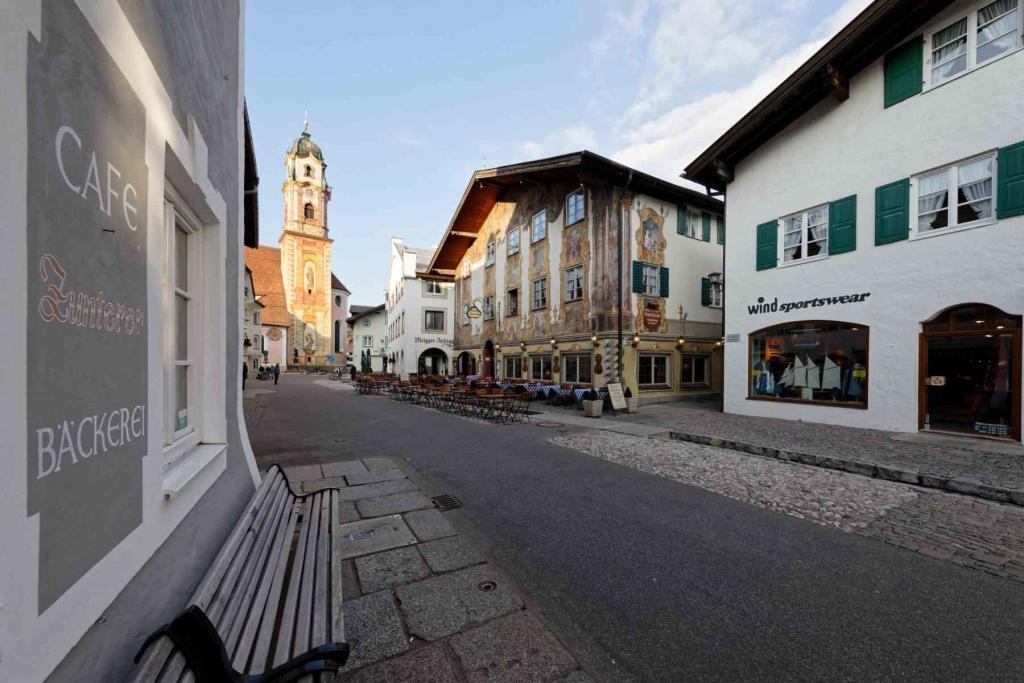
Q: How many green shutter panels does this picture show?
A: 11